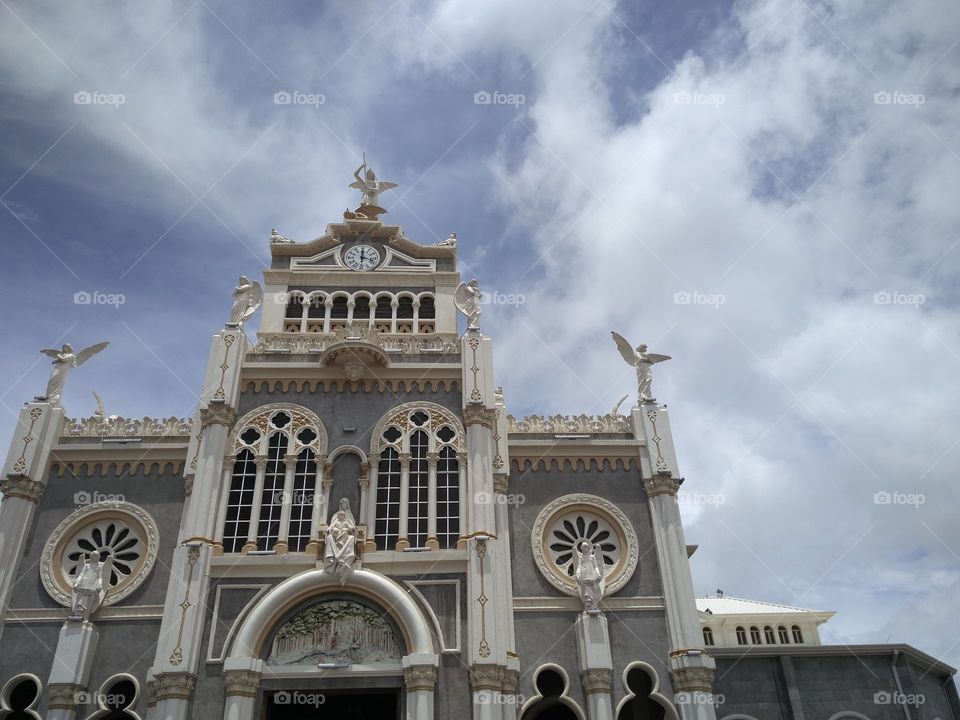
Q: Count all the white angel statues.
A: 7